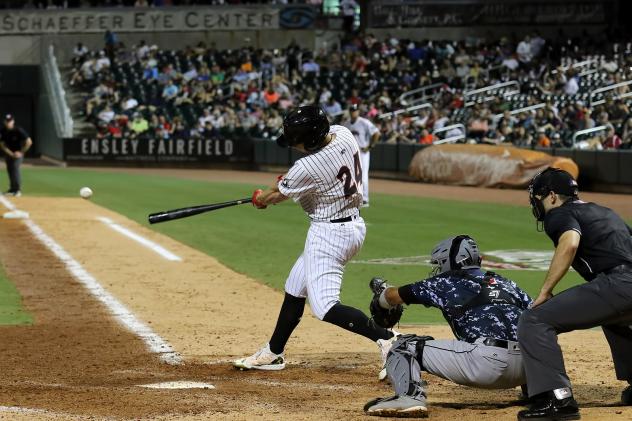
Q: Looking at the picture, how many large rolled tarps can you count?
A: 1